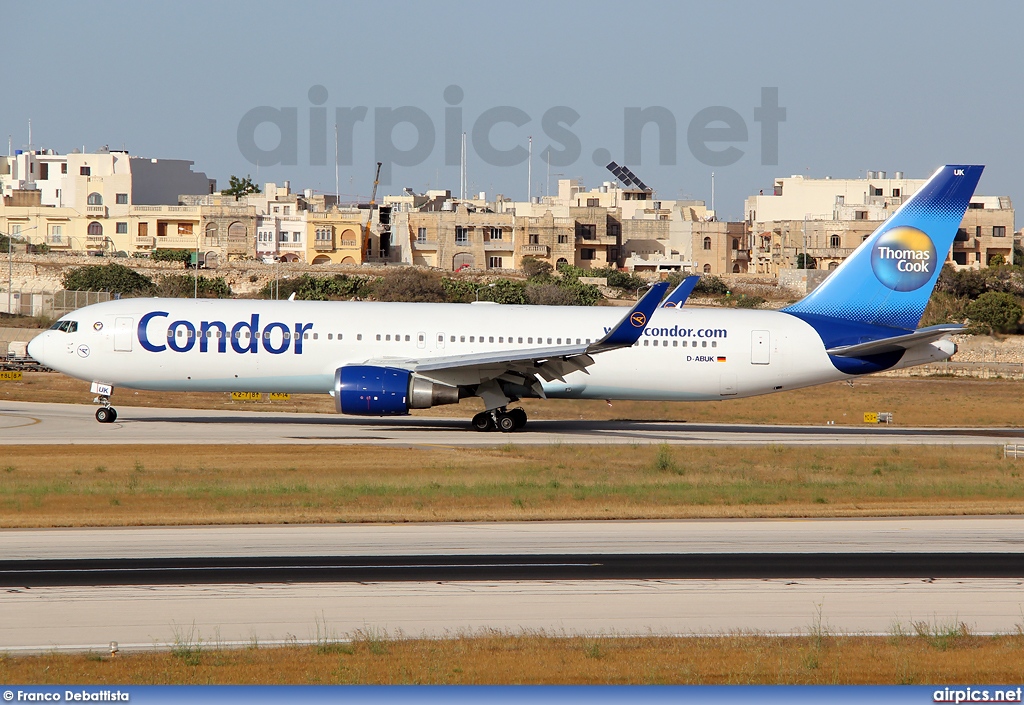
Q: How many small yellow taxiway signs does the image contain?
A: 4